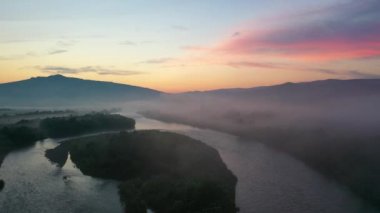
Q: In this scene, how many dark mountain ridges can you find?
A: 2